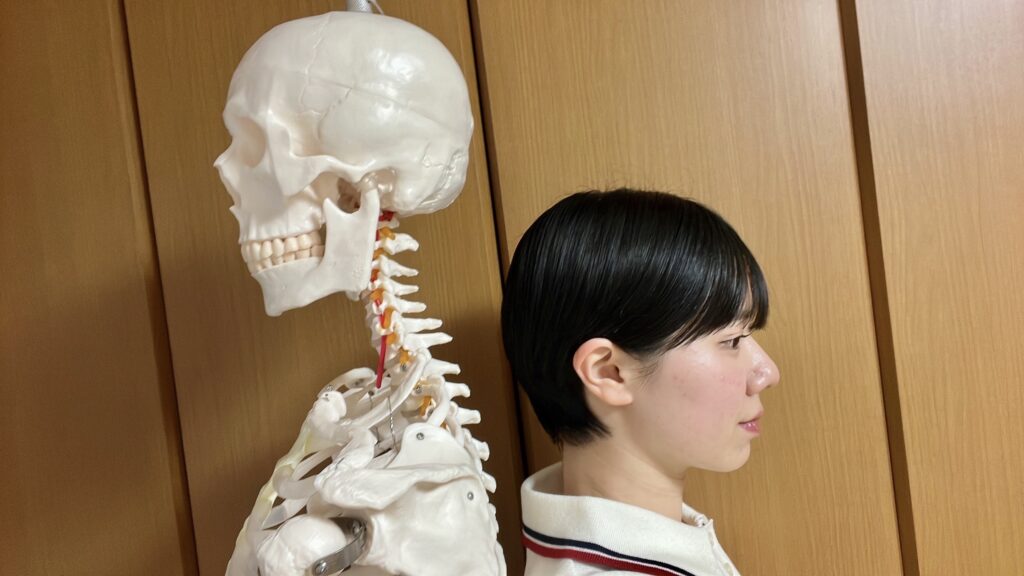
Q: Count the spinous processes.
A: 11